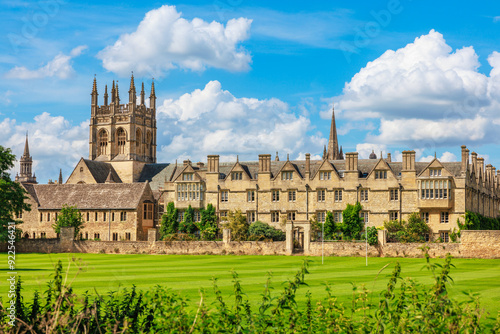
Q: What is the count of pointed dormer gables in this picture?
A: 6